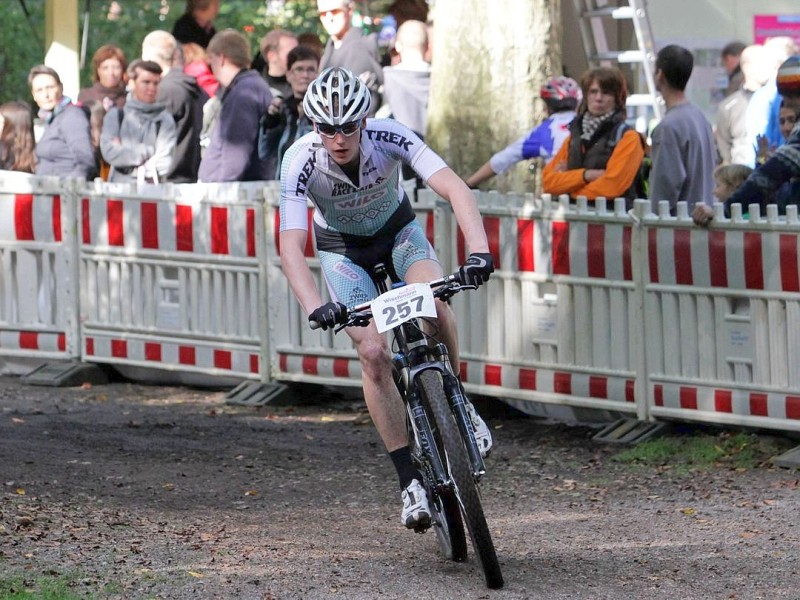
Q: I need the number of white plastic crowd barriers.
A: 5